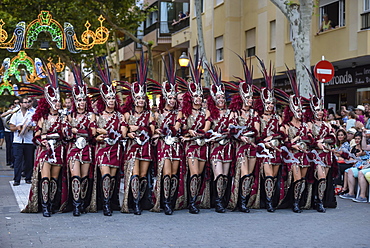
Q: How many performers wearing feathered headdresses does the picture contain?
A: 11